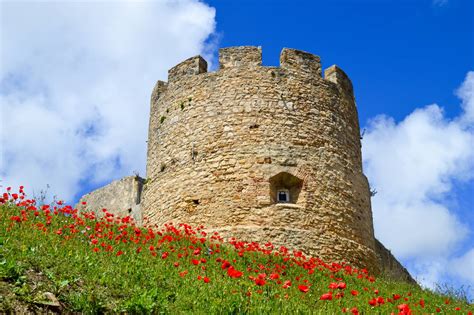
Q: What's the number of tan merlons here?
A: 5